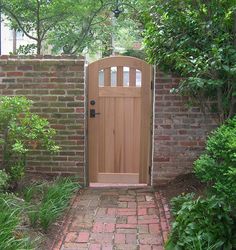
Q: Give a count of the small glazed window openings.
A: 4